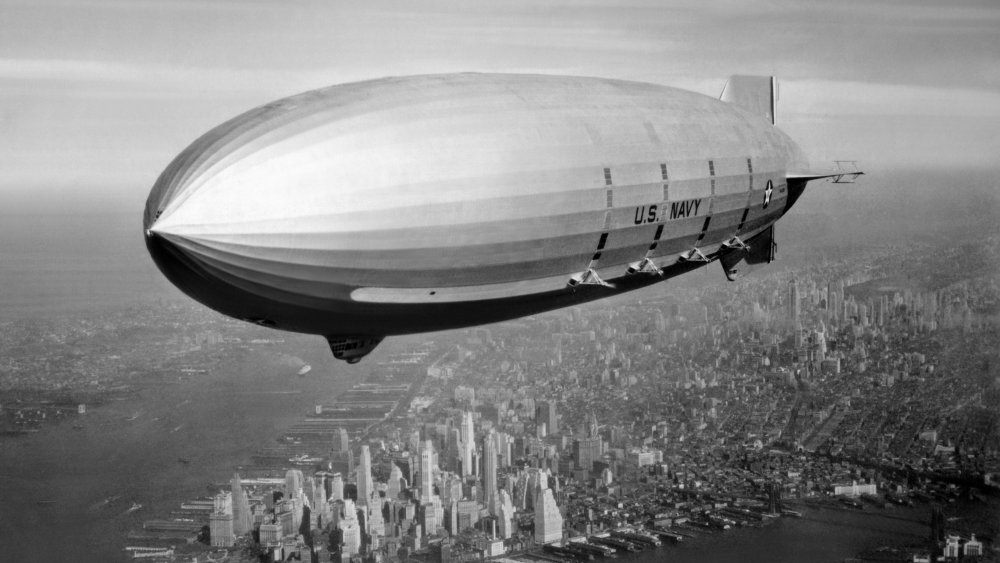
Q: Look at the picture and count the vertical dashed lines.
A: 4